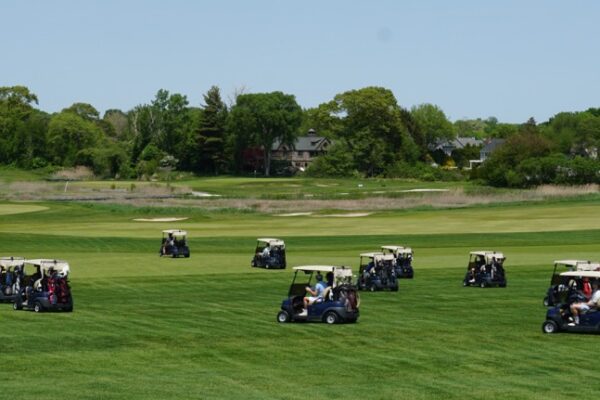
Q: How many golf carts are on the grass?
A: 10